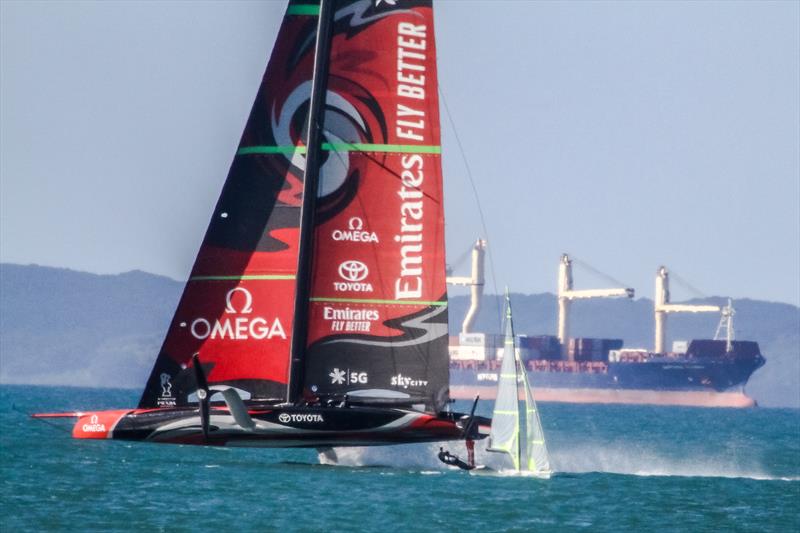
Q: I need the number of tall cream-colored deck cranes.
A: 3